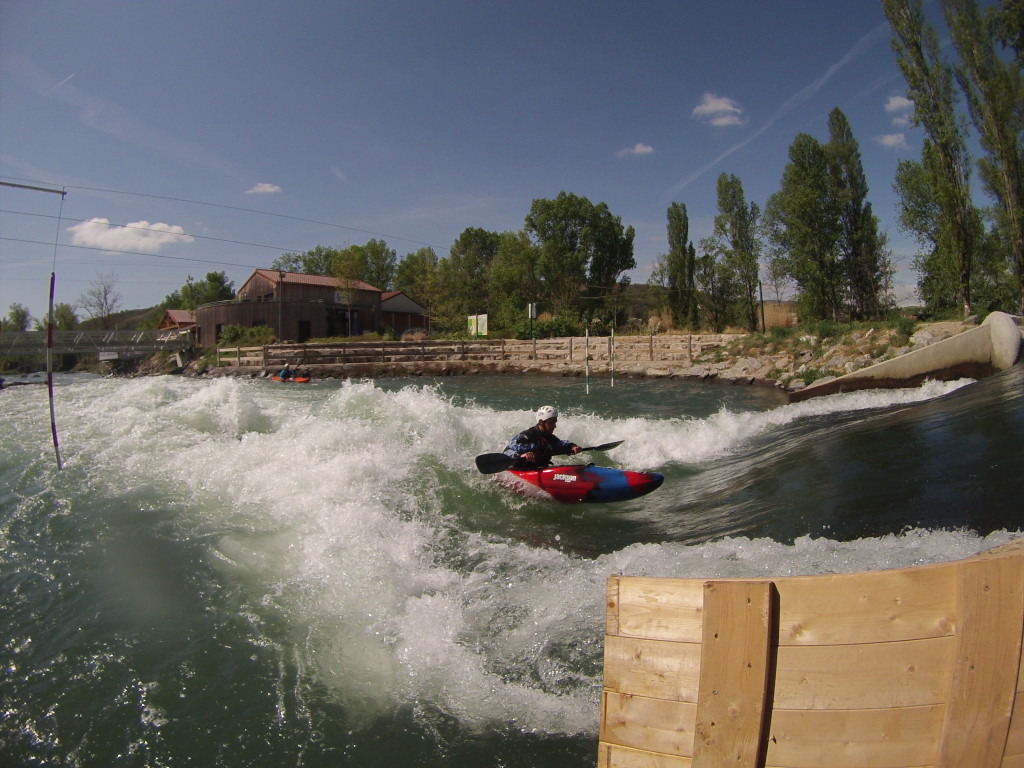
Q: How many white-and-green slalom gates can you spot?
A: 2